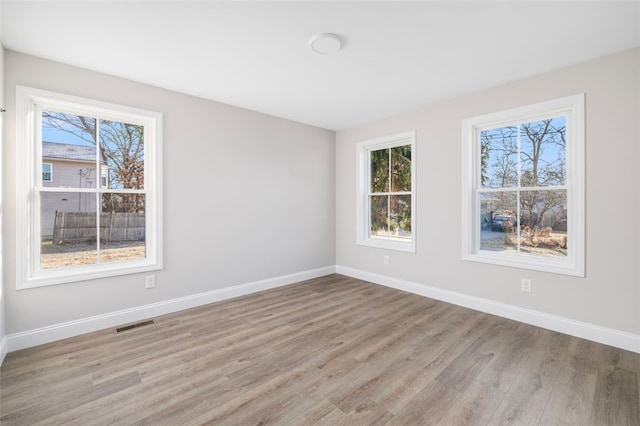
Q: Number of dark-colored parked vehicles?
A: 1